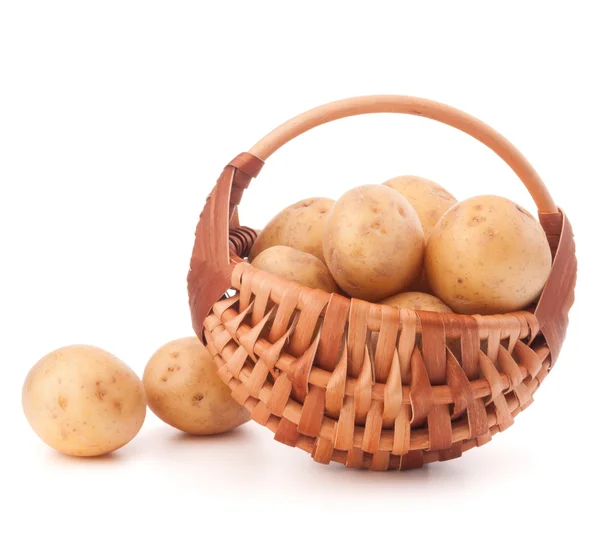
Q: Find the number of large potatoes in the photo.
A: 8